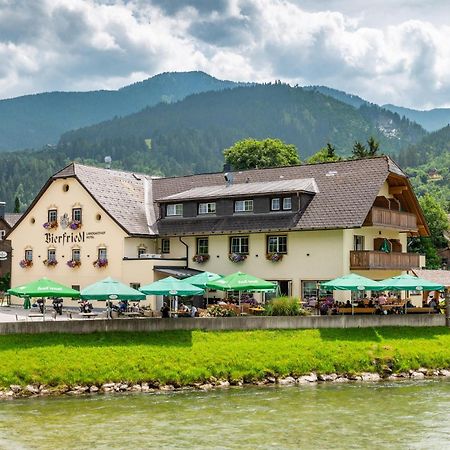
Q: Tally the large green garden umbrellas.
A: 7